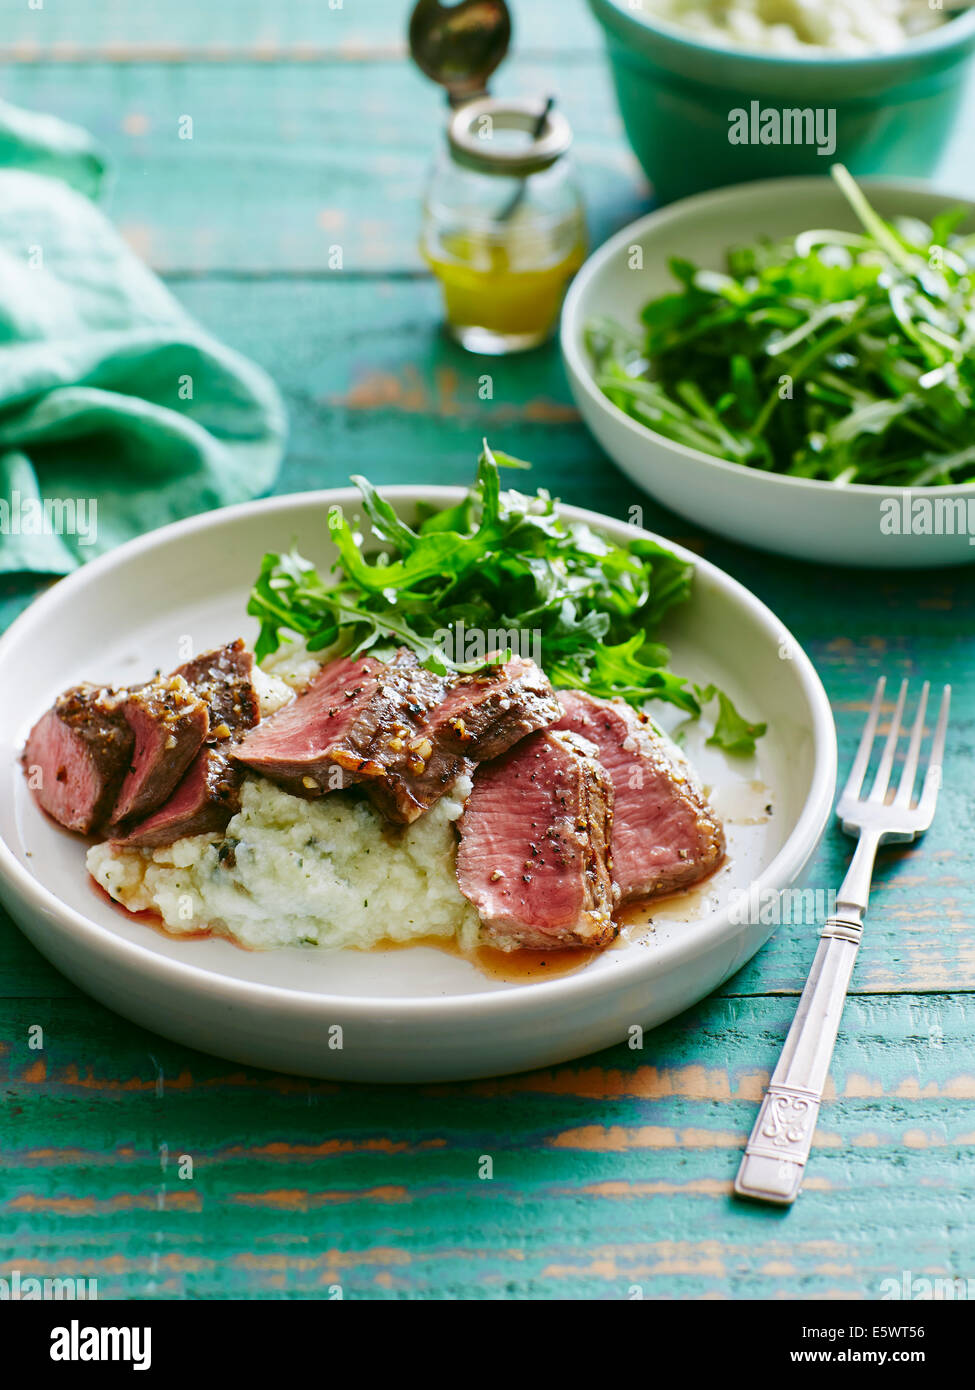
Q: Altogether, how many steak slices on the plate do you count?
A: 7